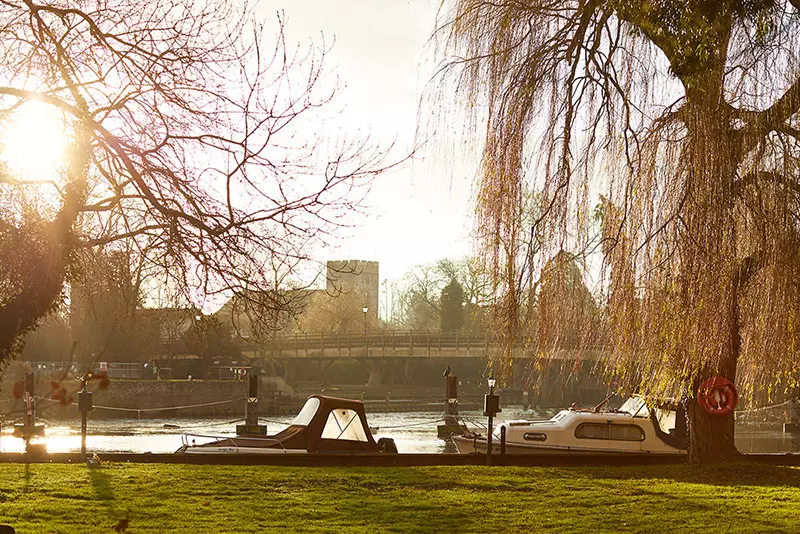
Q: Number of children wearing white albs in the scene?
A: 0